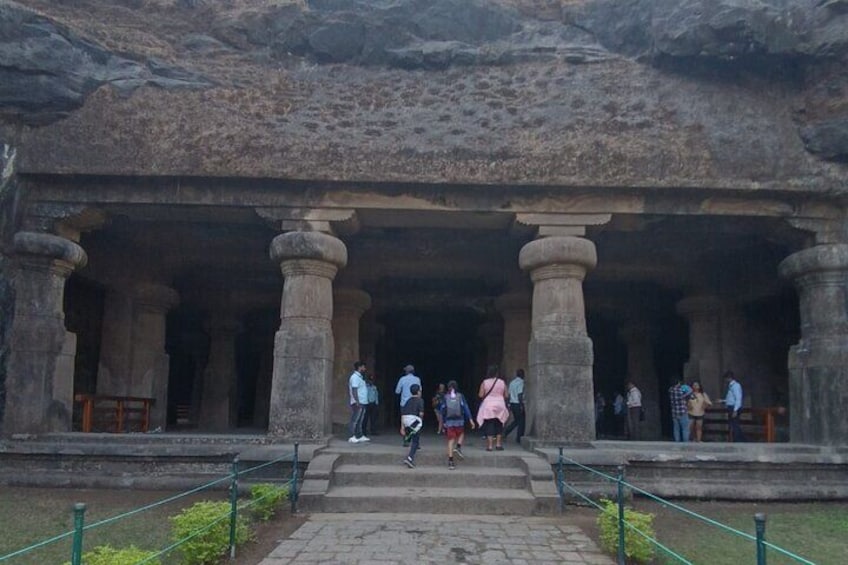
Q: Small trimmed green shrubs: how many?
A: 4